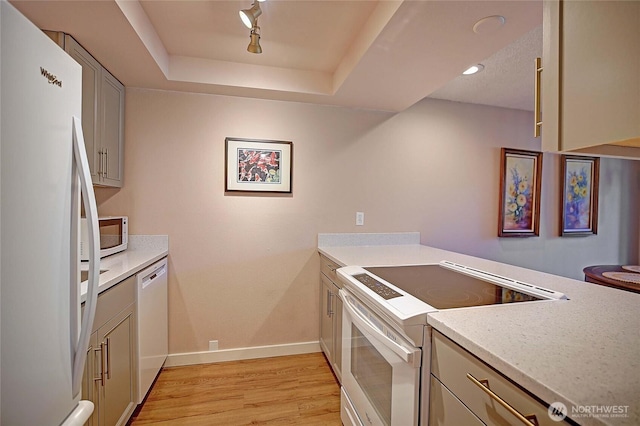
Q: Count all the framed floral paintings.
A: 2